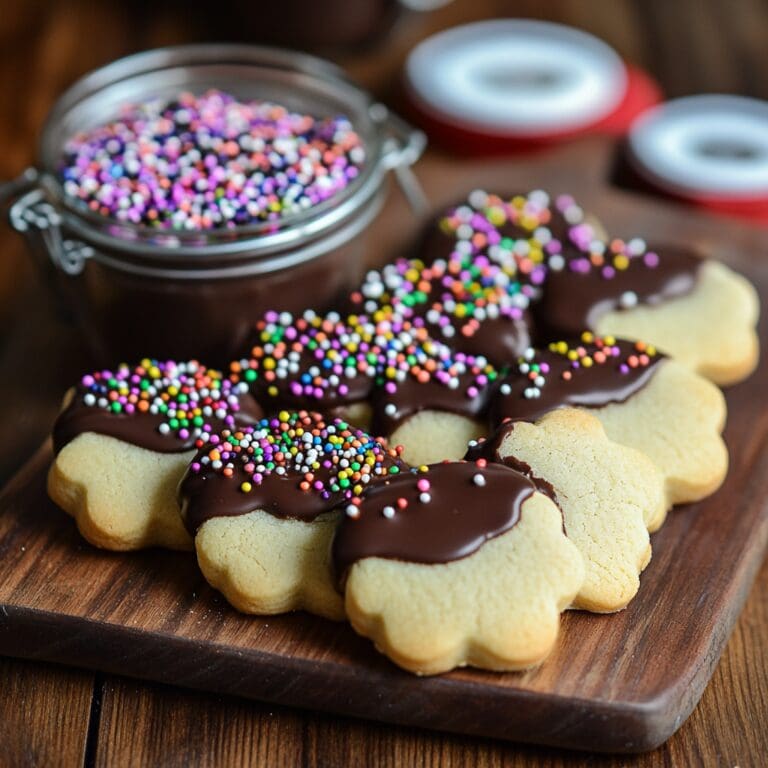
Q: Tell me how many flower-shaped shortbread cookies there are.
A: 10